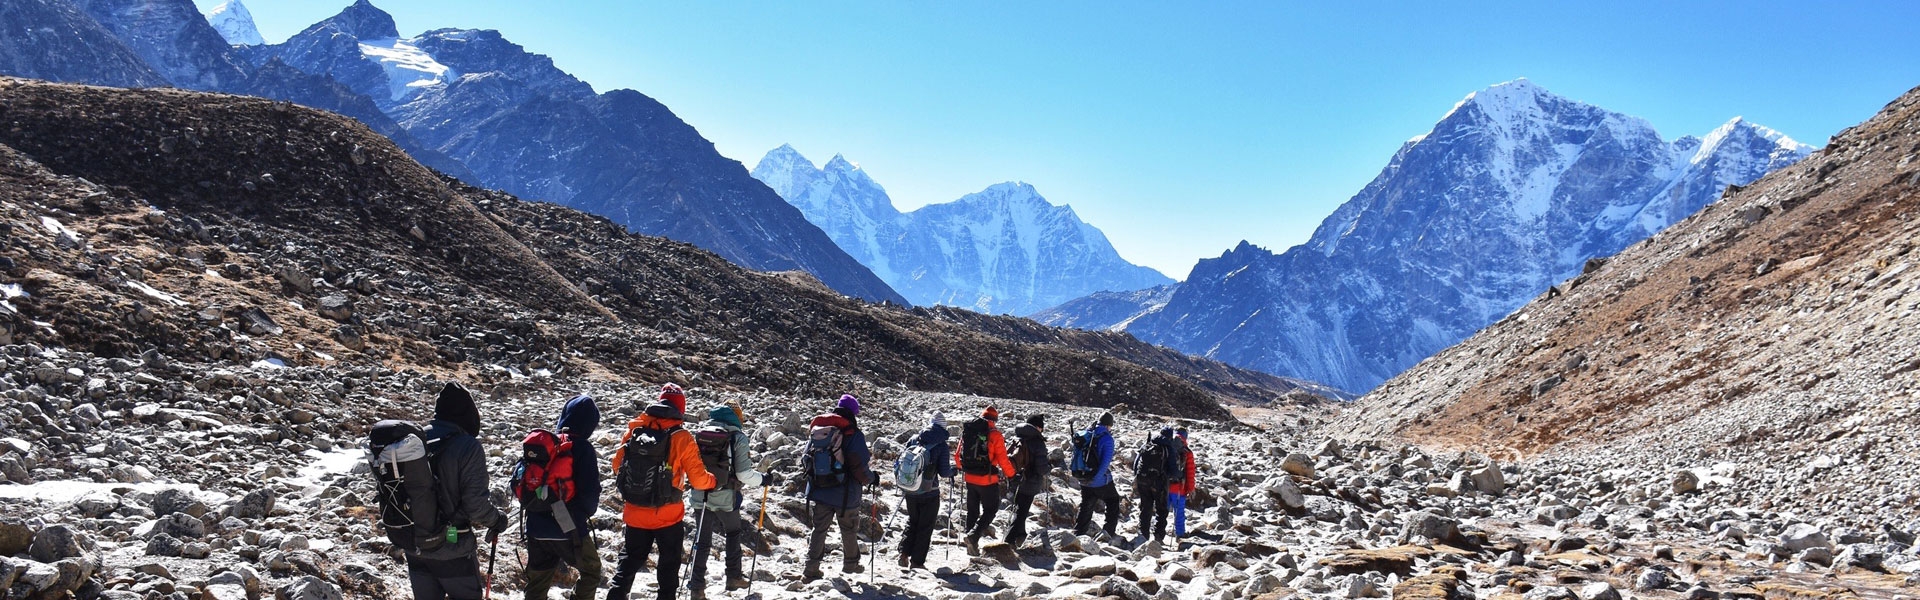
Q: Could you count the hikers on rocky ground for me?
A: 11